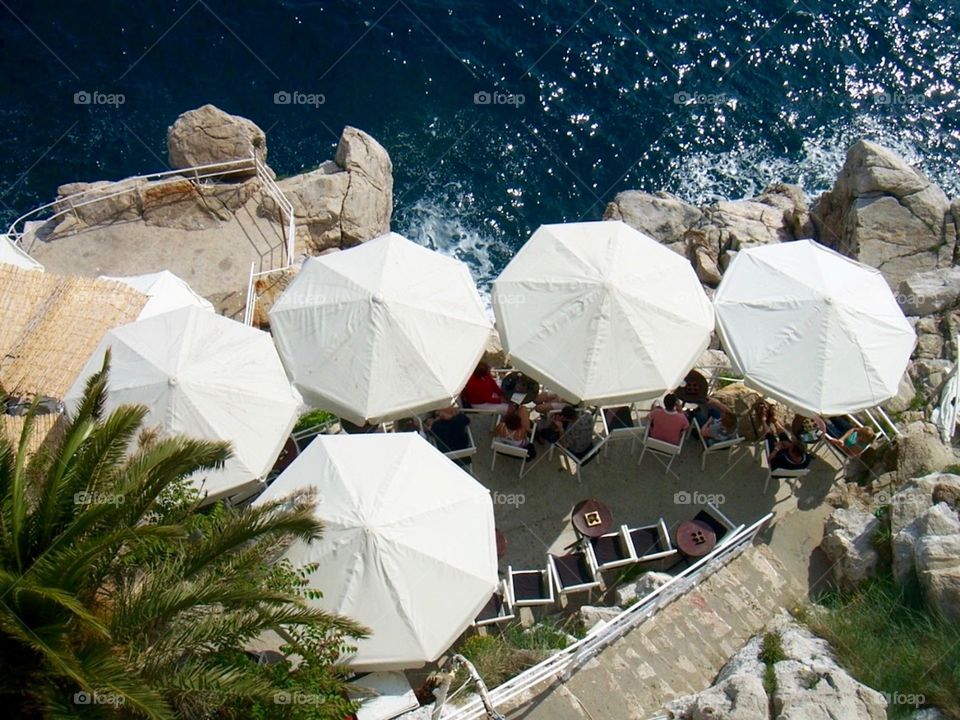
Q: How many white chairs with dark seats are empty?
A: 7